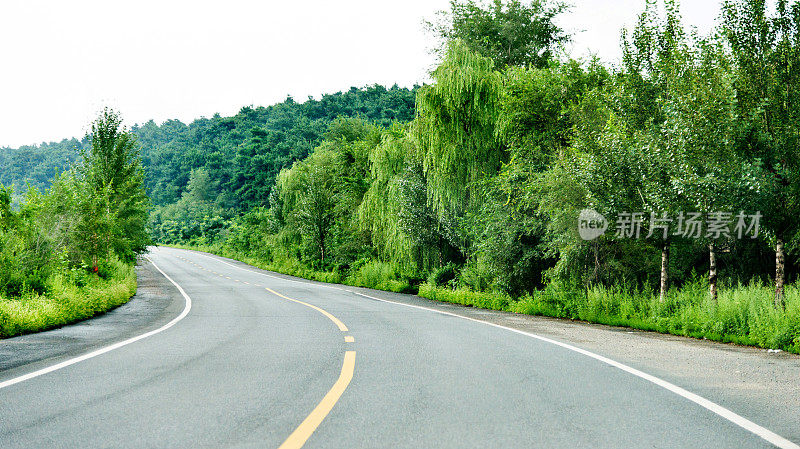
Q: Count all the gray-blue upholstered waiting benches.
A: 0